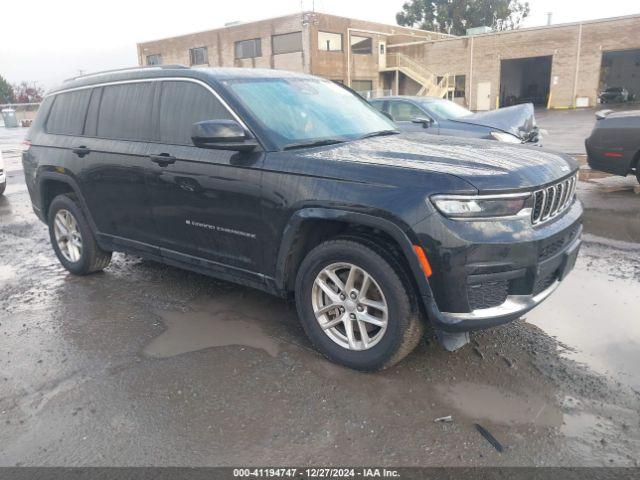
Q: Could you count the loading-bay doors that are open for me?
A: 2